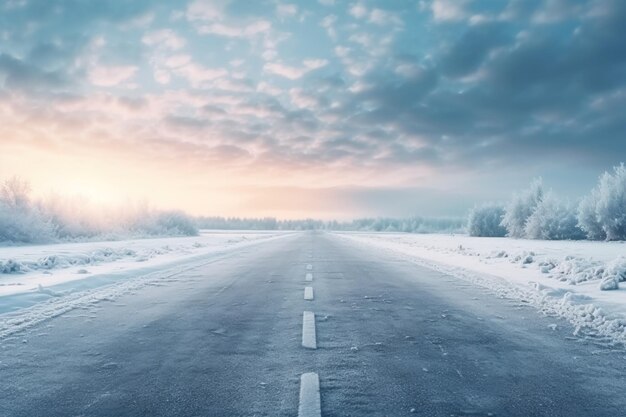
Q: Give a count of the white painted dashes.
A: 5